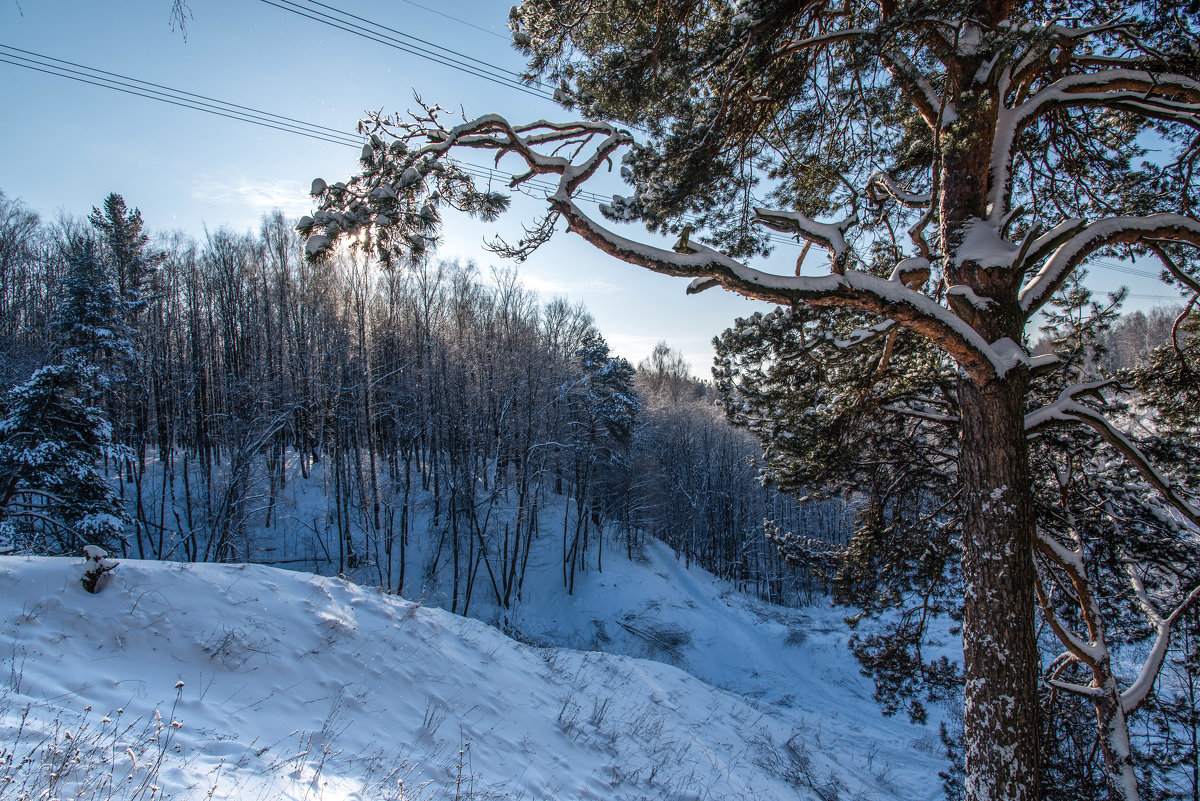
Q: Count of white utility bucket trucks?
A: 0